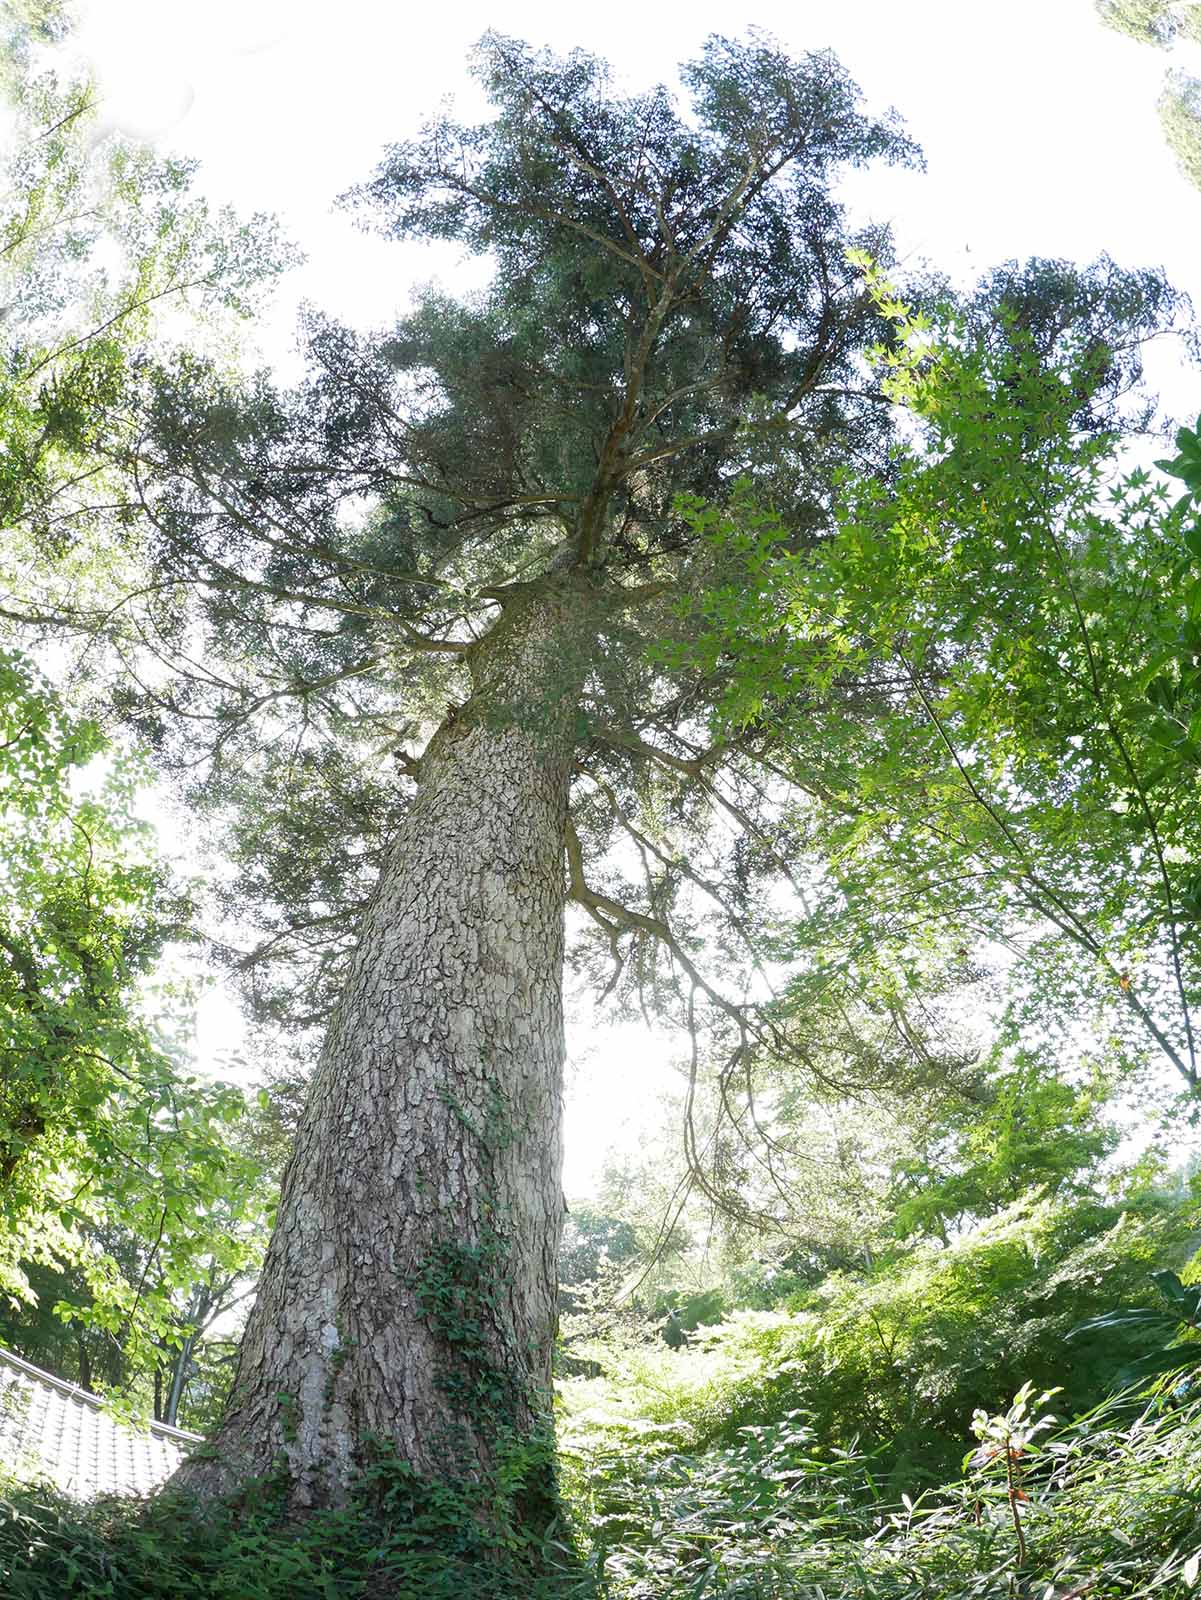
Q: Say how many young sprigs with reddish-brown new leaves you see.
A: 1